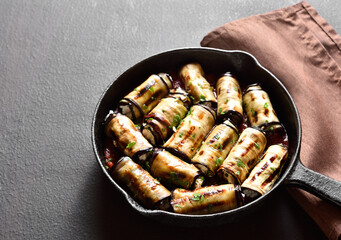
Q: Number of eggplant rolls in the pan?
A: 13